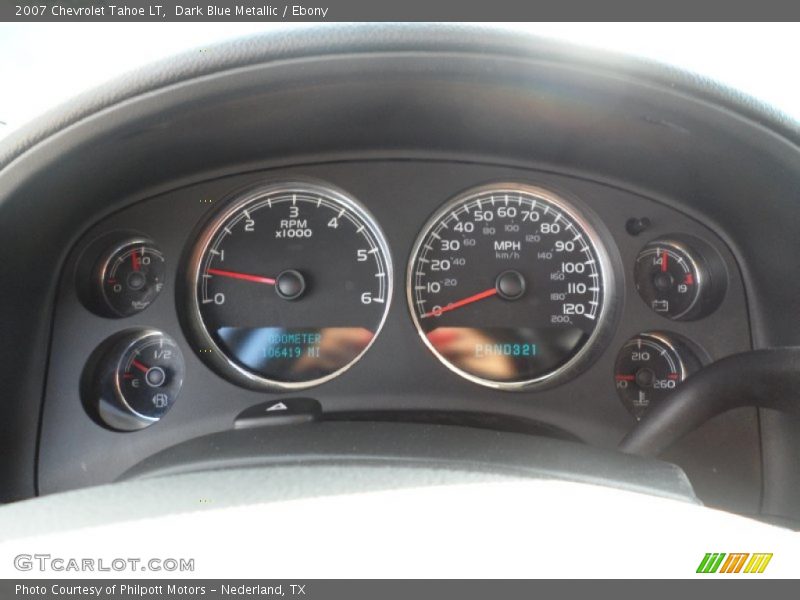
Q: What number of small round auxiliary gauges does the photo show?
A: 4